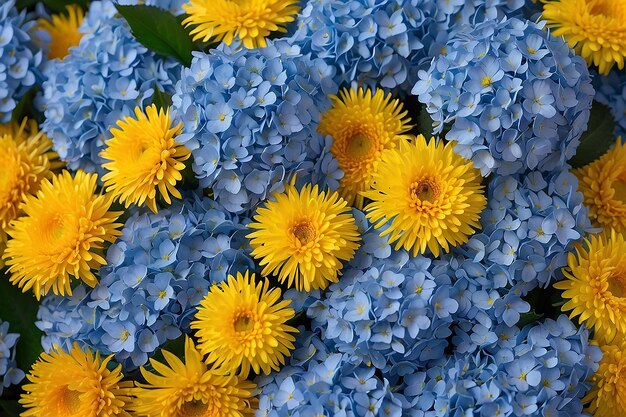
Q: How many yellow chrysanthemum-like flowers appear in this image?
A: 15